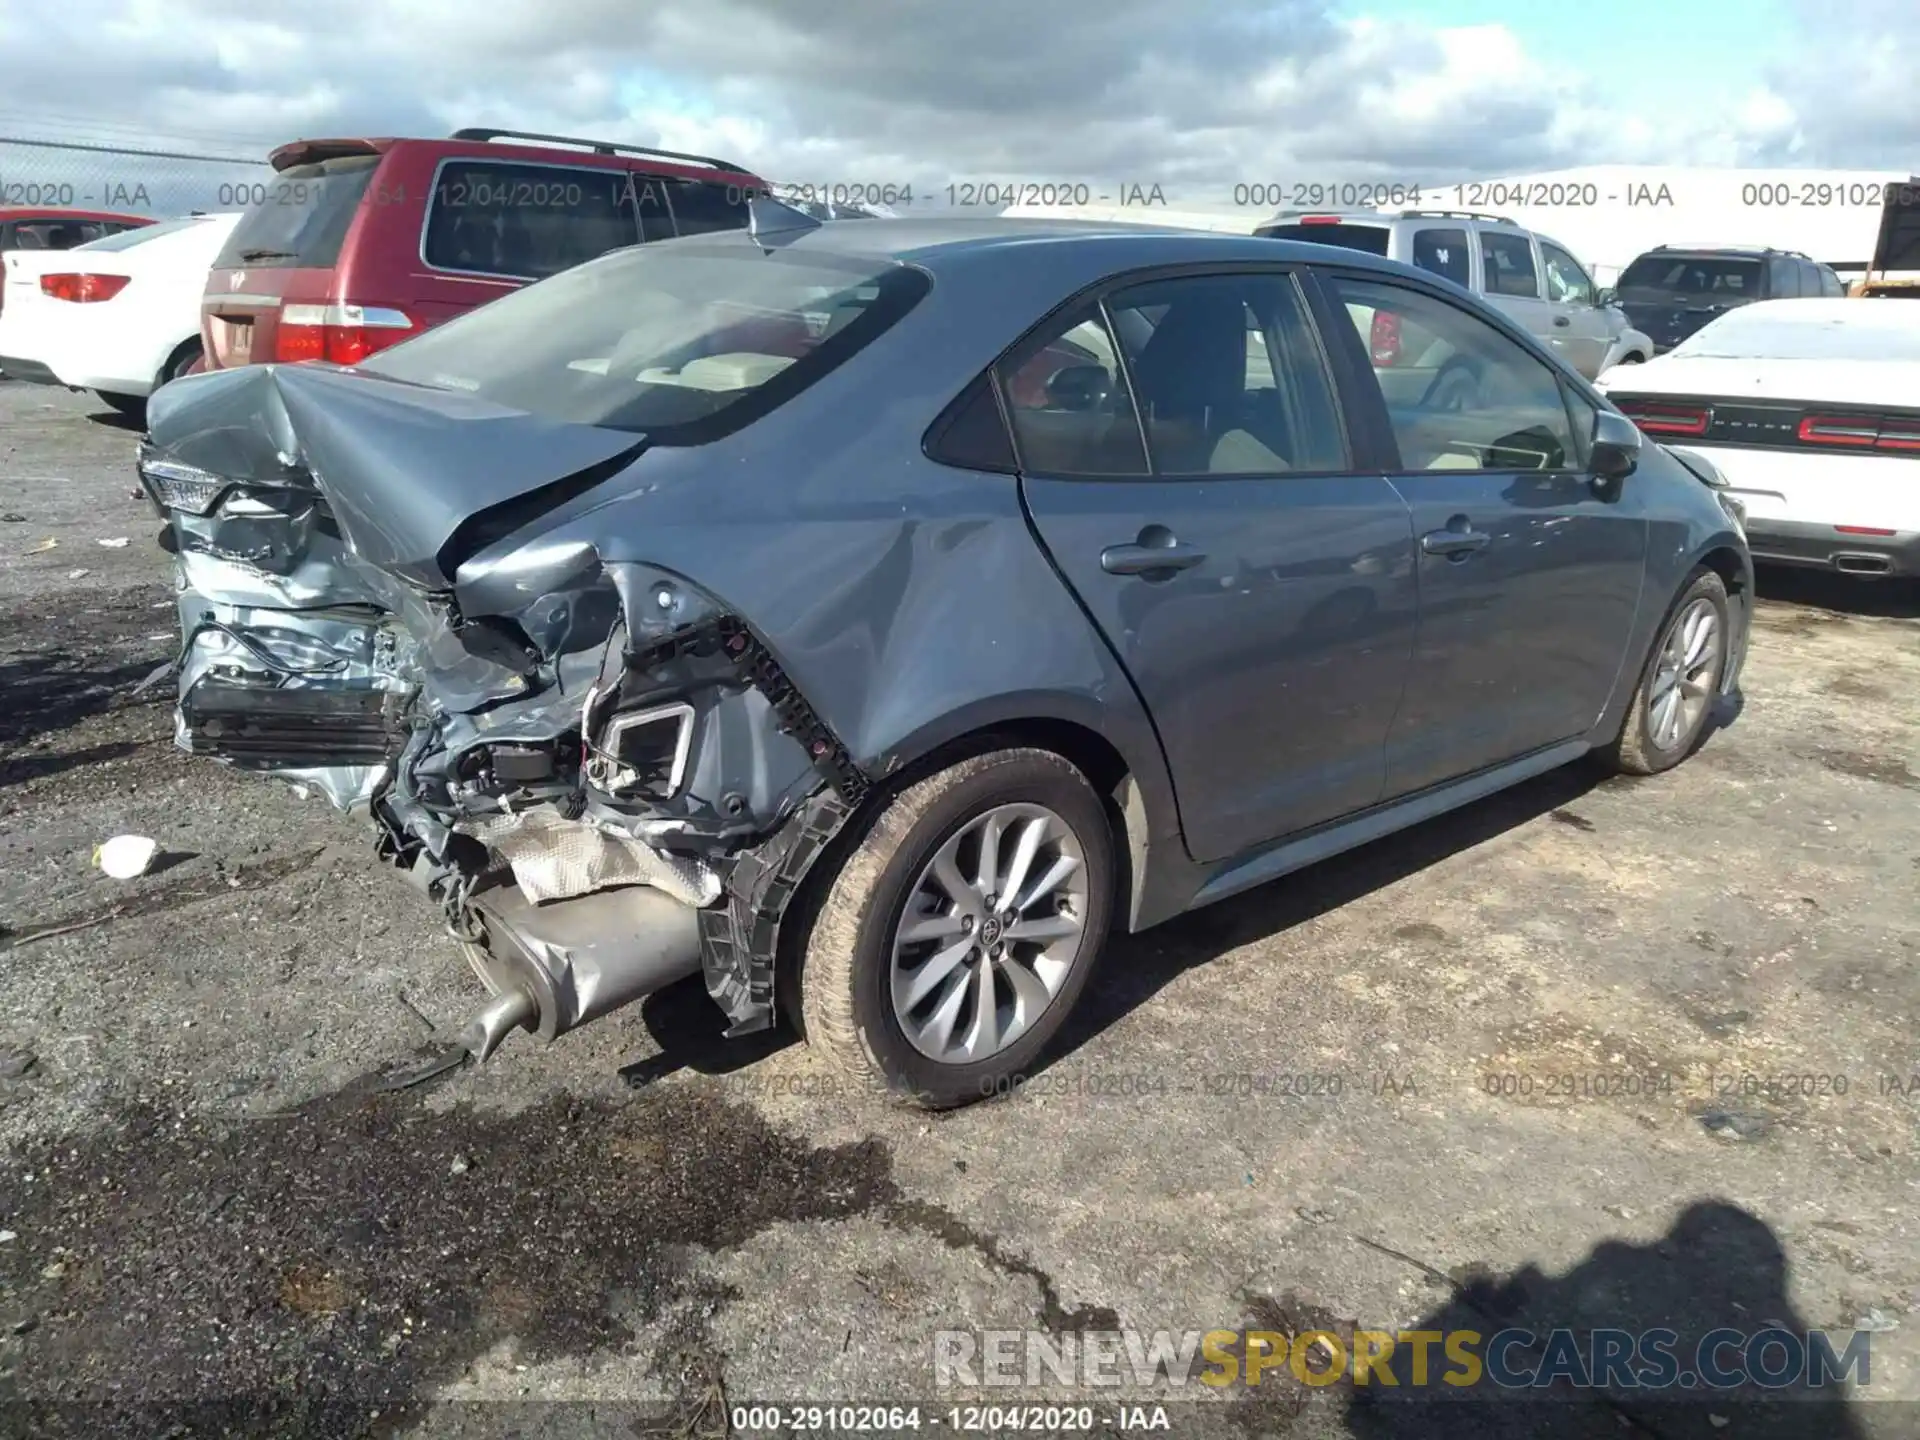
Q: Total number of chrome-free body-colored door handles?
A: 2